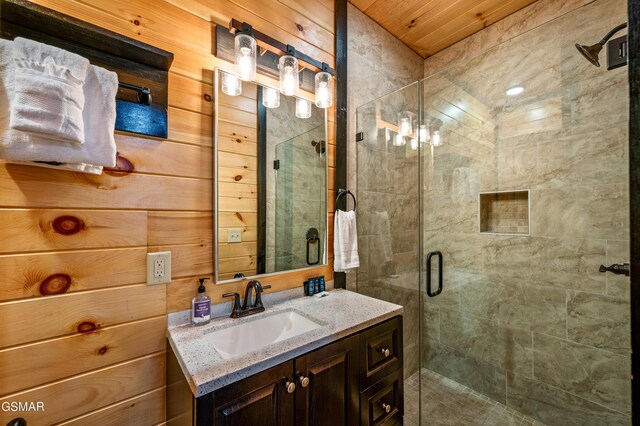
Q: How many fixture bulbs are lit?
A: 3